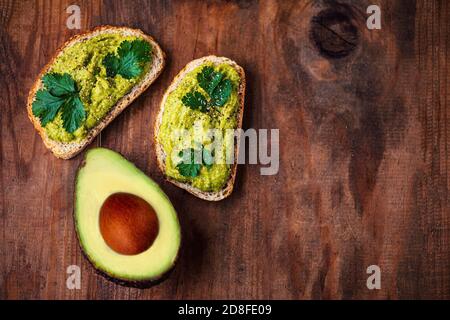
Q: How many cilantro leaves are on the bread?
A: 4